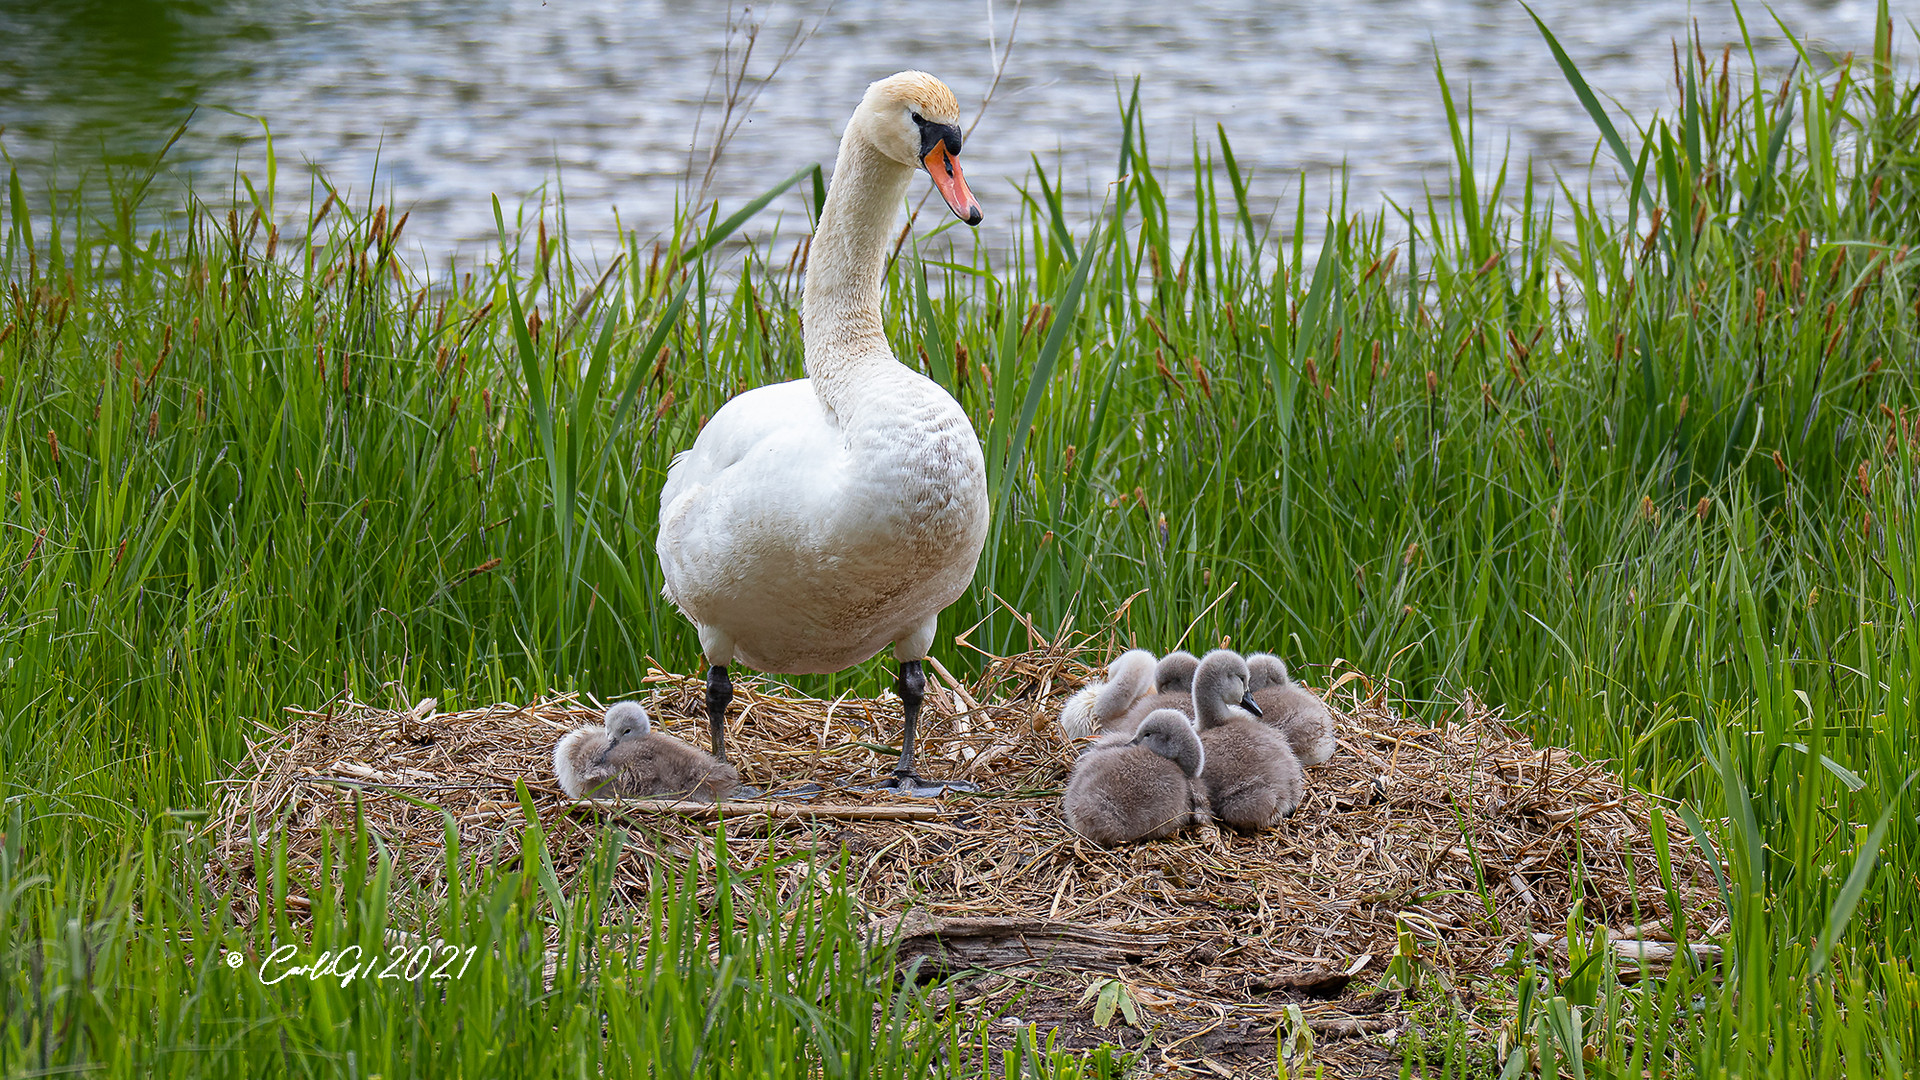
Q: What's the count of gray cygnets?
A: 5